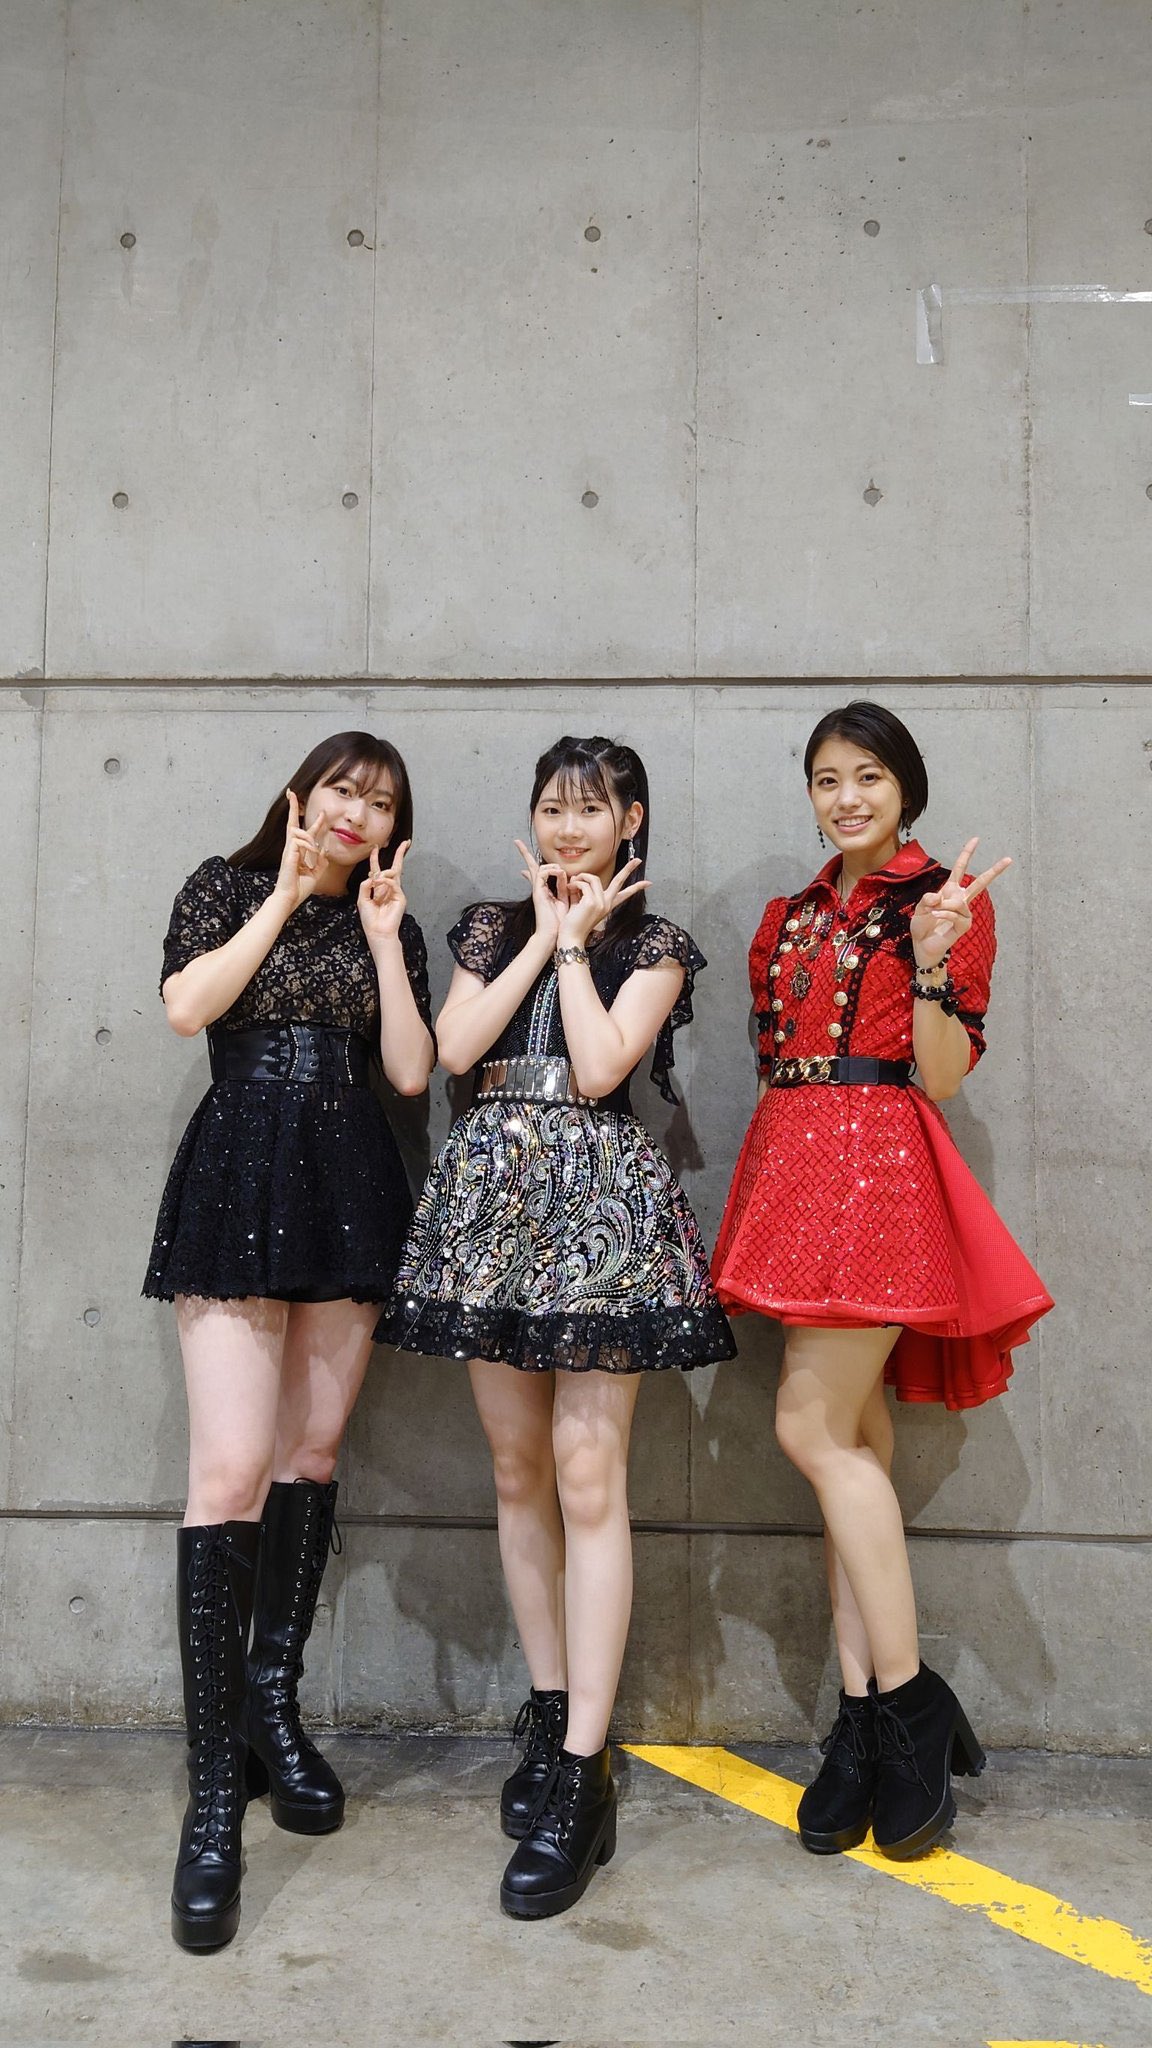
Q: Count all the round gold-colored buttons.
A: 9